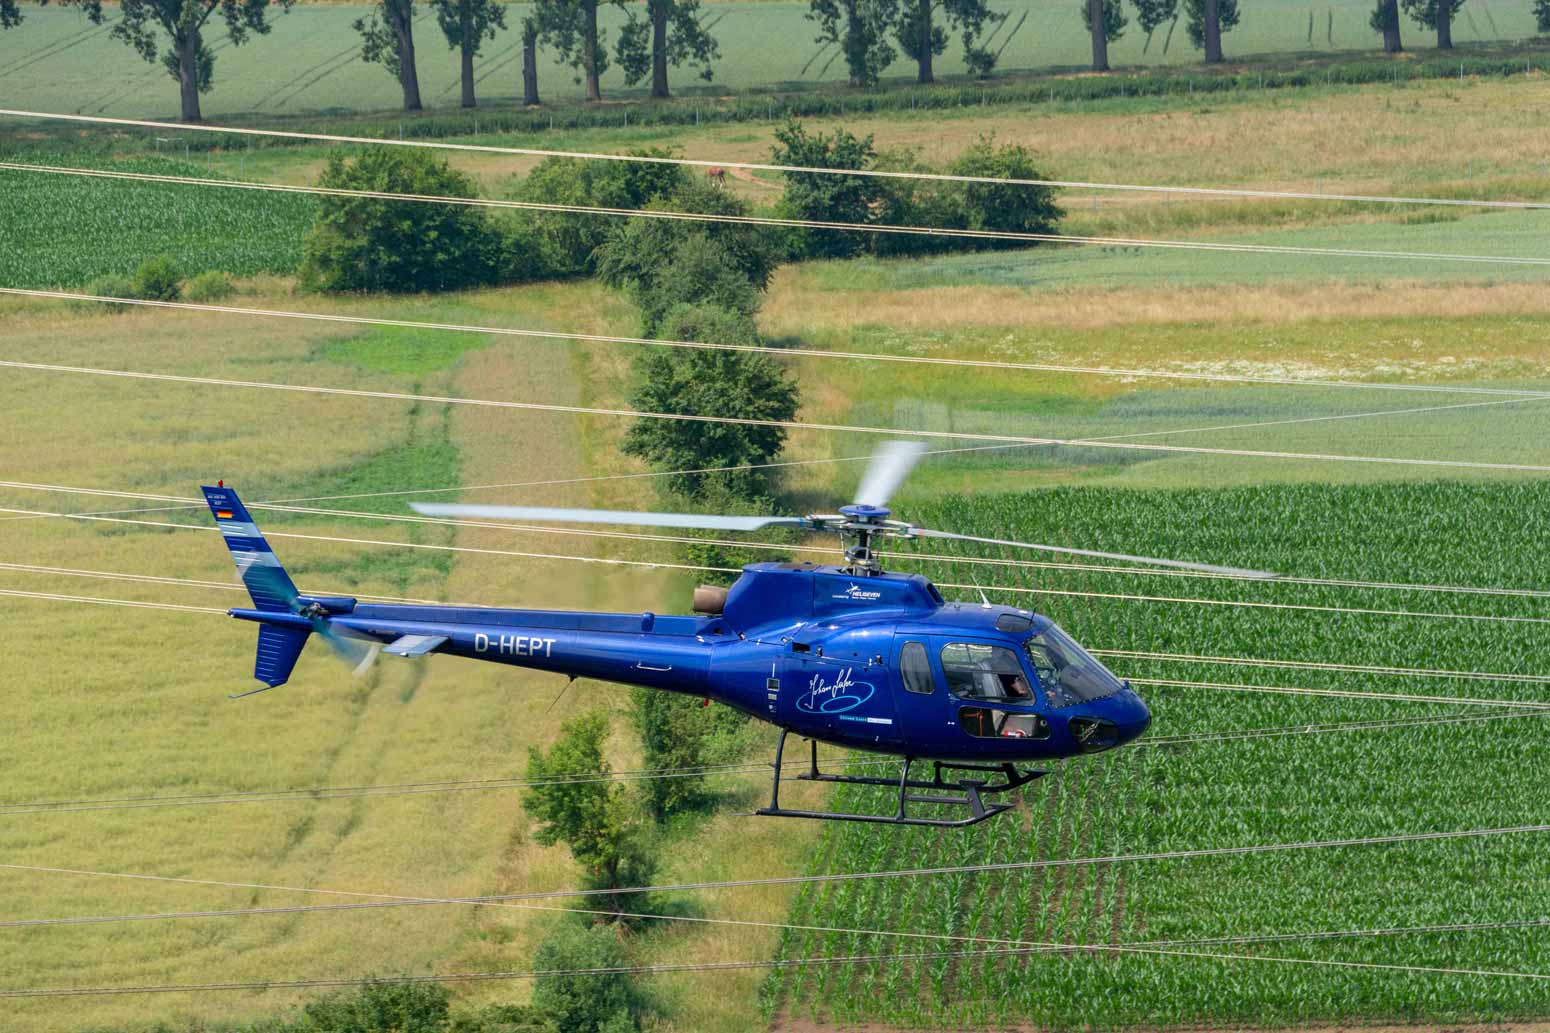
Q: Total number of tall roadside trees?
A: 12